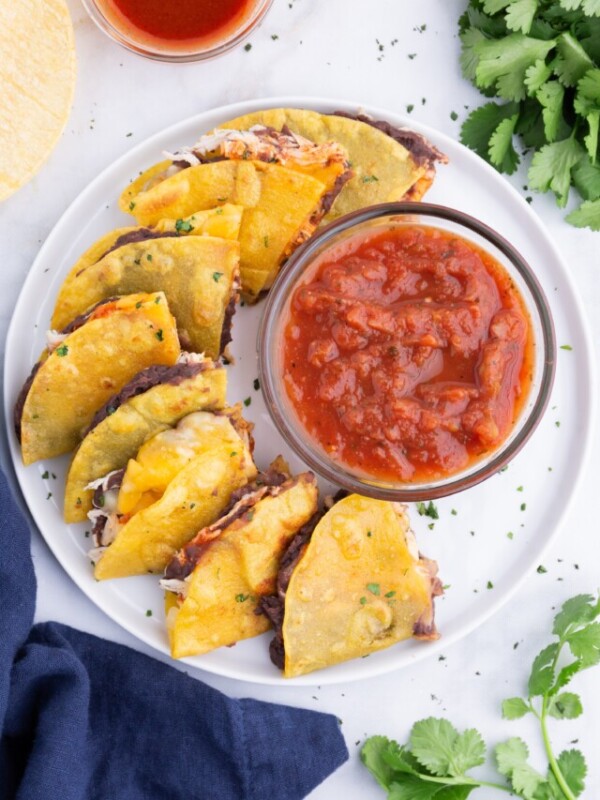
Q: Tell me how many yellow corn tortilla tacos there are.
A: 8